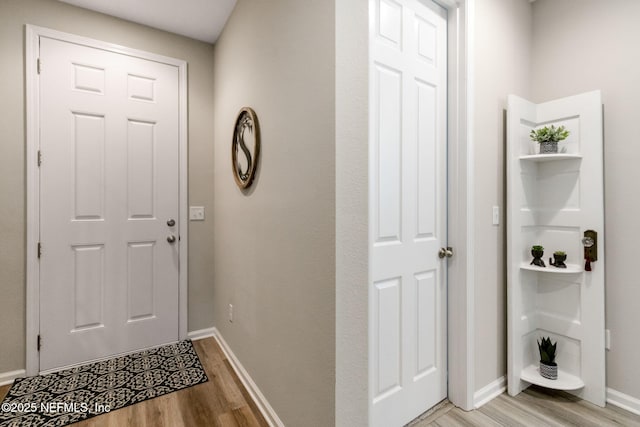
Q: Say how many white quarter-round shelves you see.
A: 3